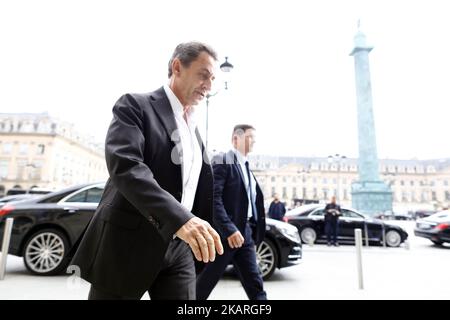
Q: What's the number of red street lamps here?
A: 0